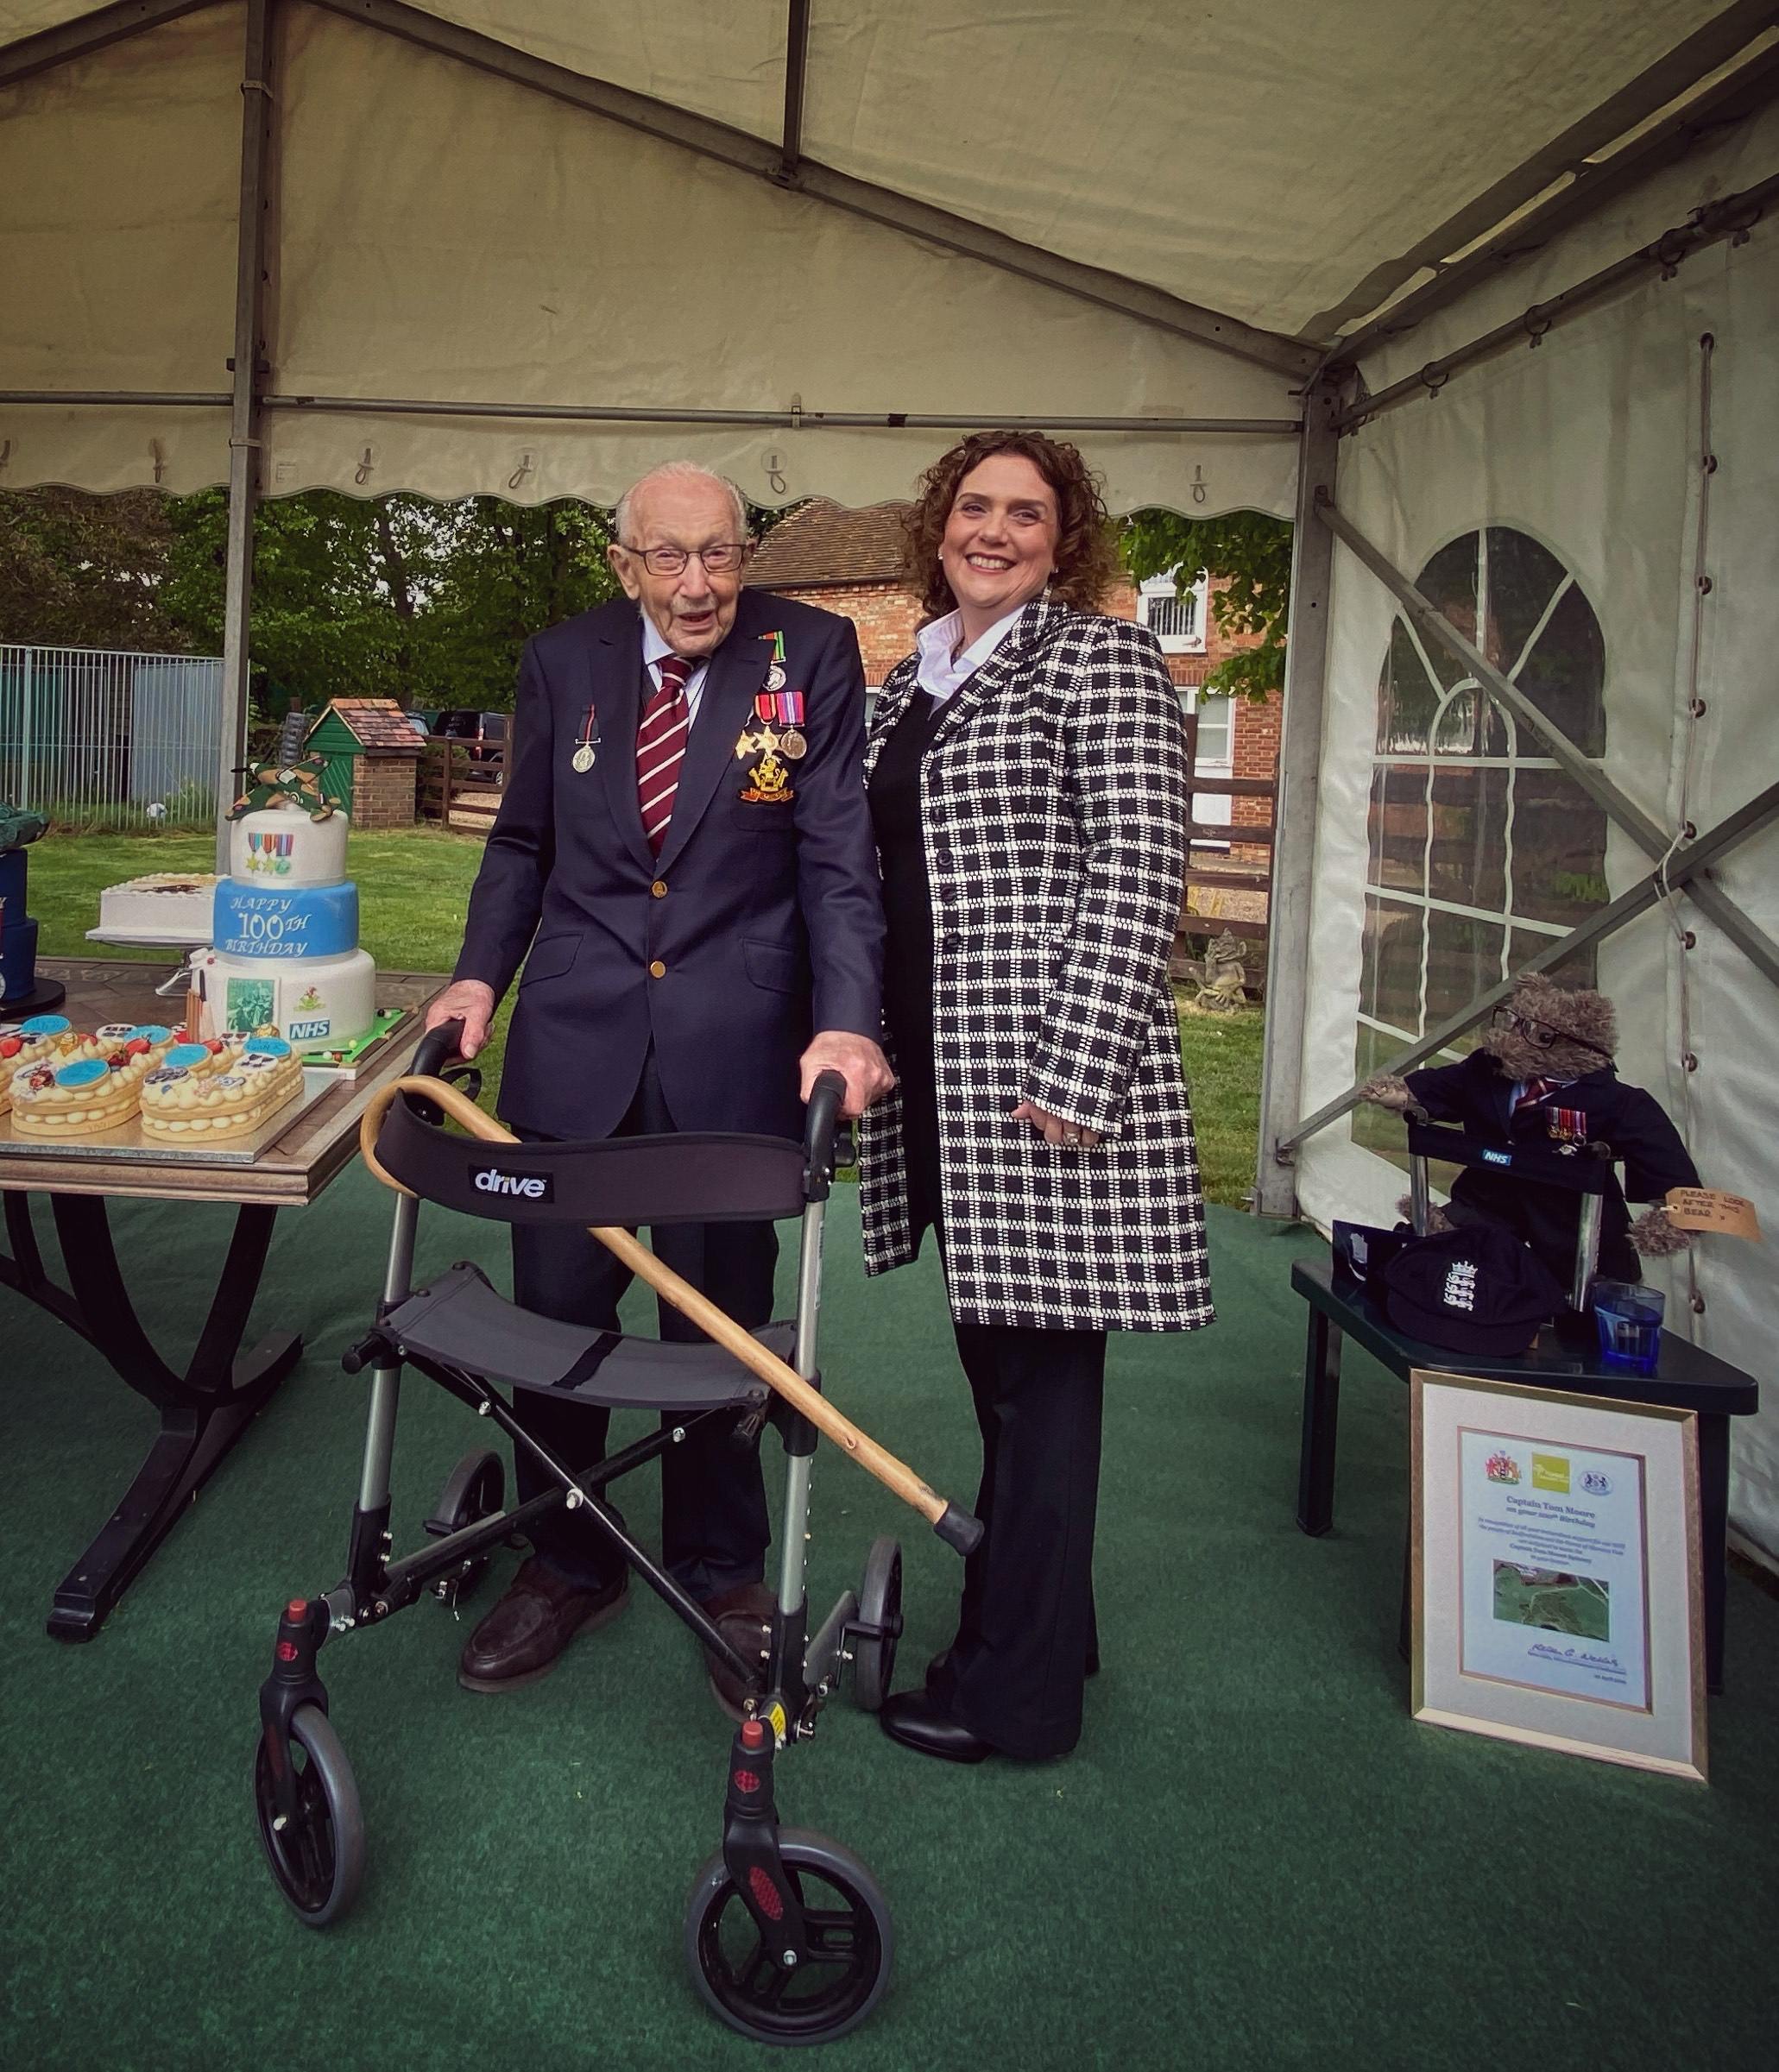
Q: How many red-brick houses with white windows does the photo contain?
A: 1